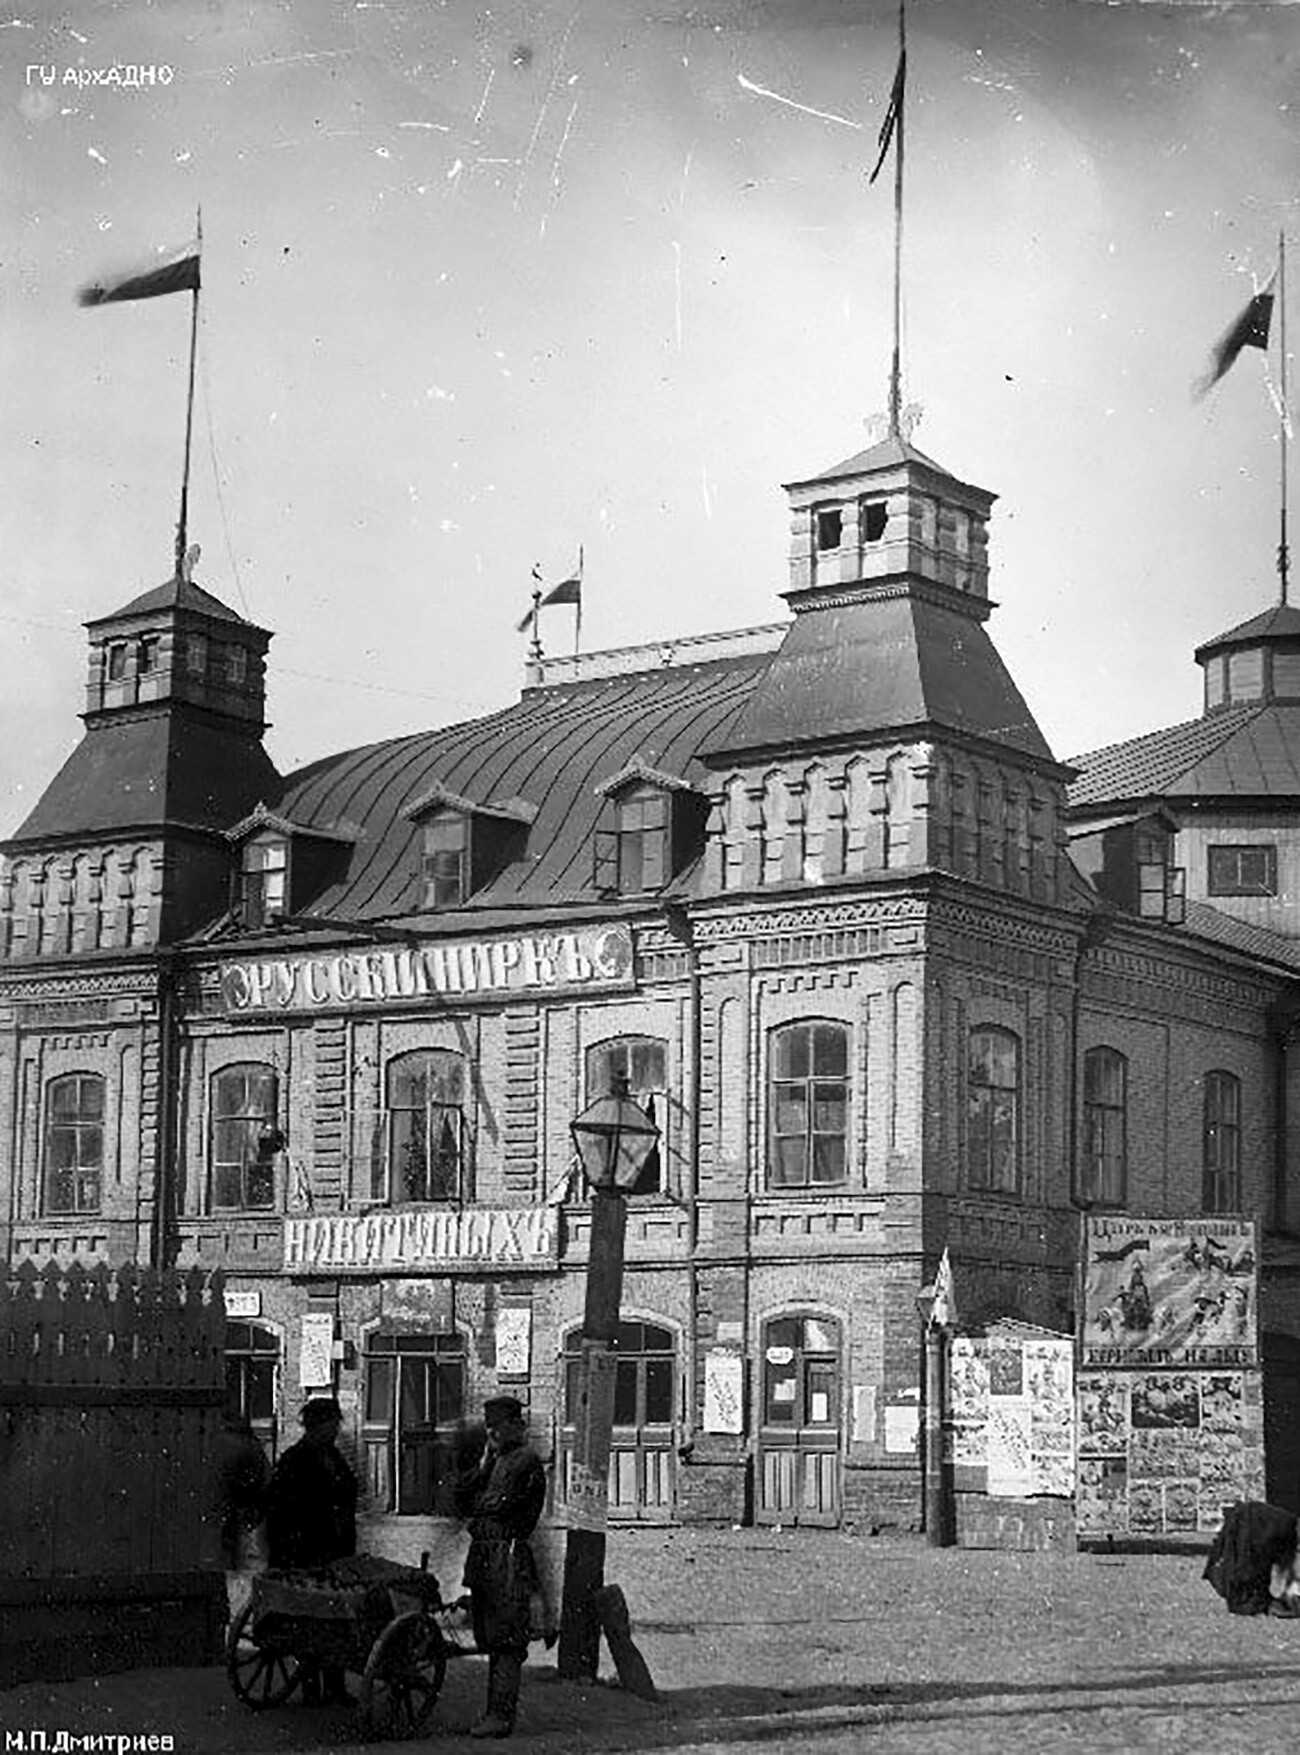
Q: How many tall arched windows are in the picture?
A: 8